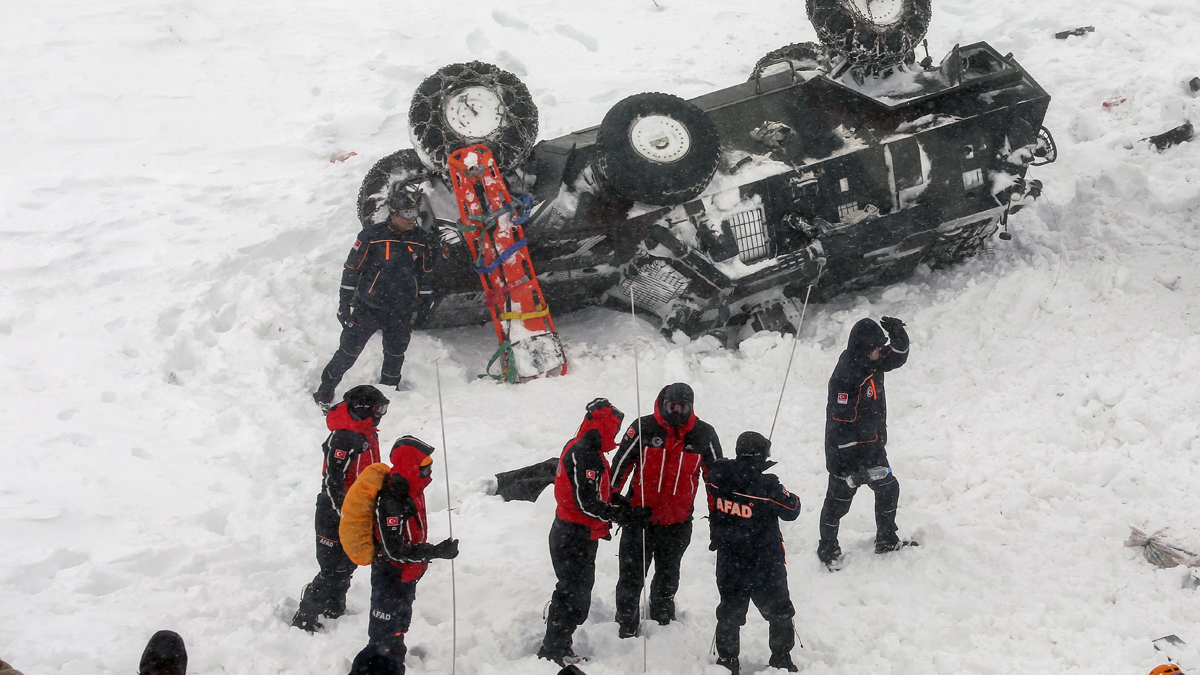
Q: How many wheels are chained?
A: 4